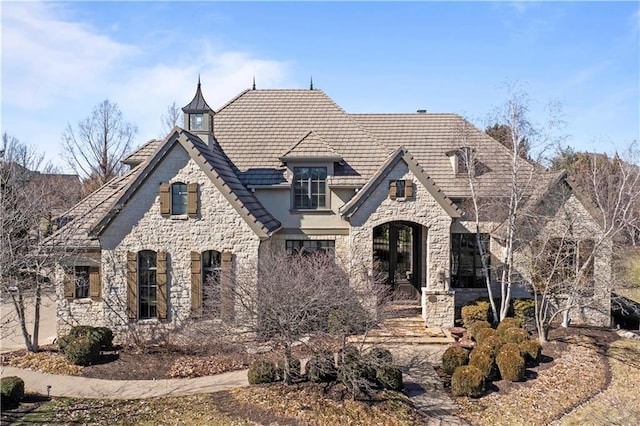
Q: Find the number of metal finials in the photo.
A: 3